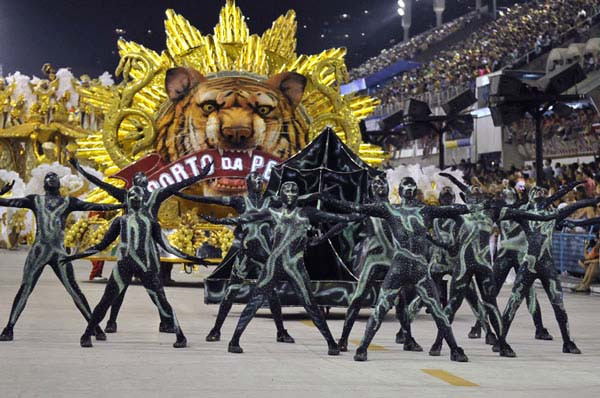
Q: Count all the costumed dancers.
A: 11